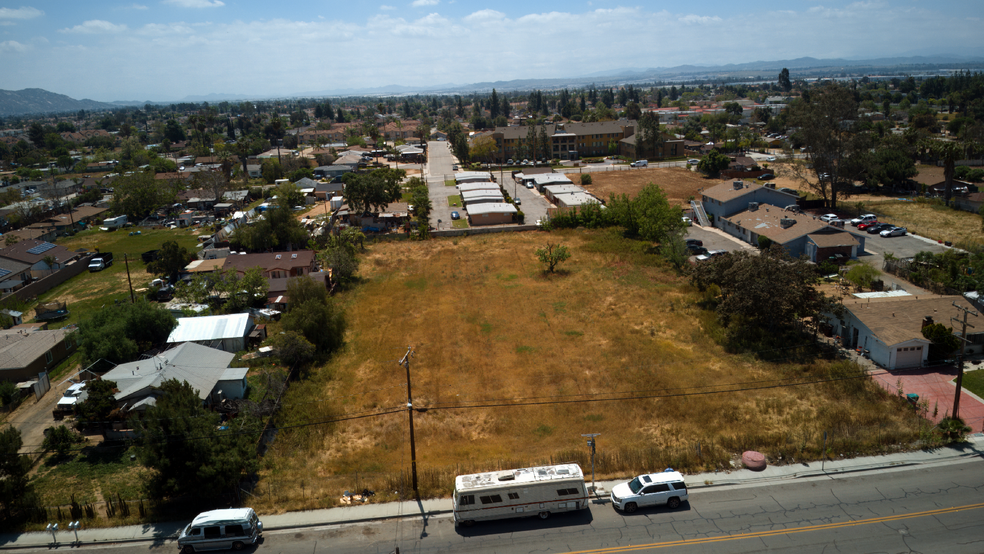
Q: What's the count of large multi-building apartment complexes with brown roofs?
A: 1